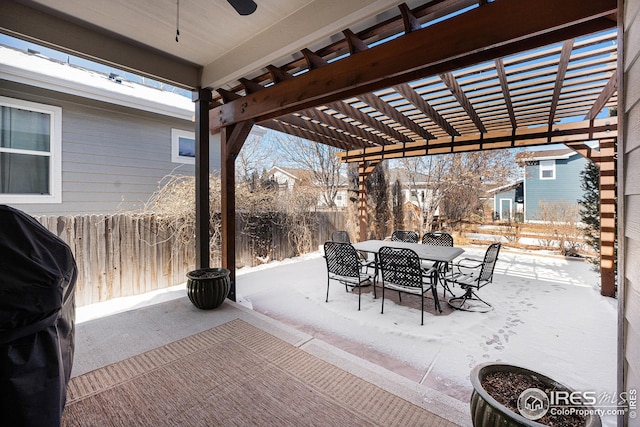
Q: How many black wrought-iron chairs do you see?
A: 6